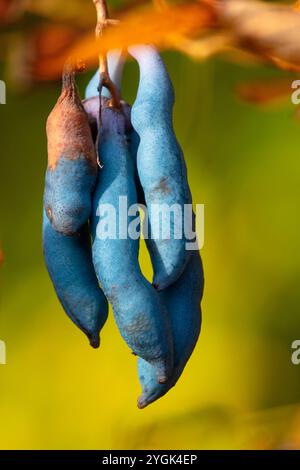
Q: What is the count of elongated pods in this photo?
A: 5